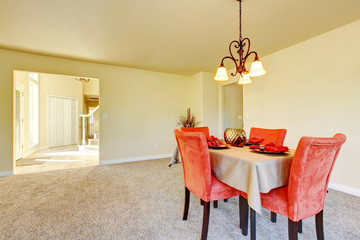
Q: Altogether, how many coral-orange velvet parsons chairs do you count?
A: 4